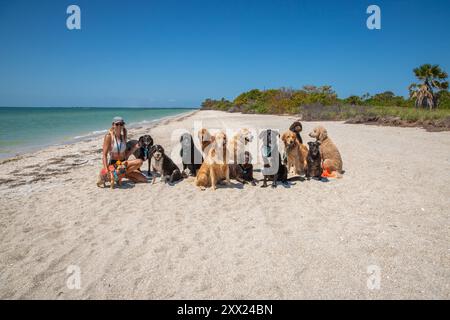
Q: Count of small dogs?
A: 1